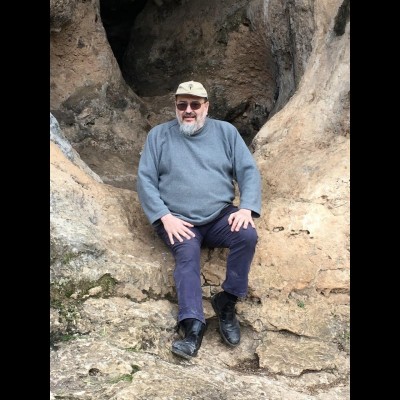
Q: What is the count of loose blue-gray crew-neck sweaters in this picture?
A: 1